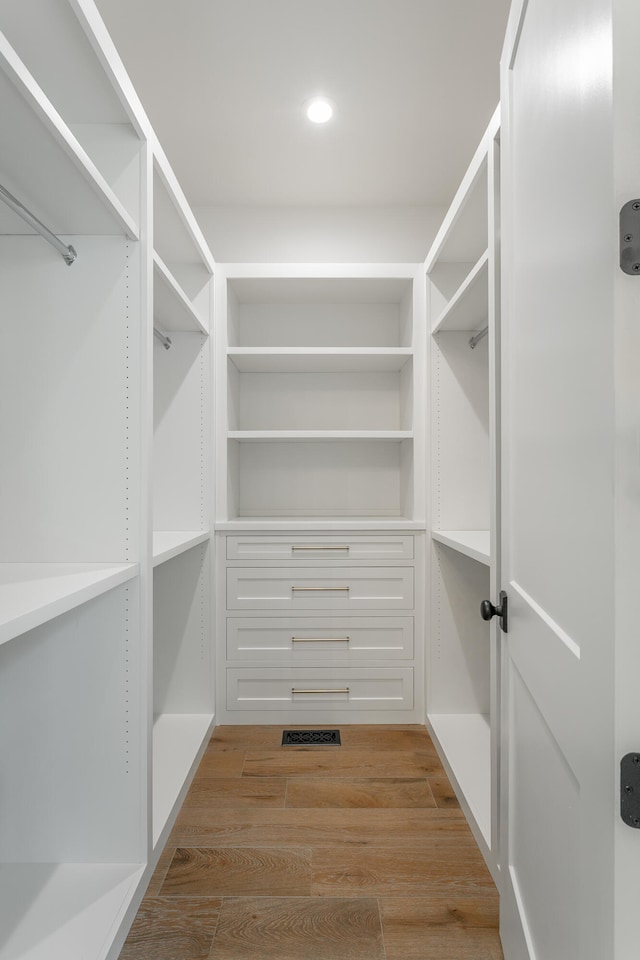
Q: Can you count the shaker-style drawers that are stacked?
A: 4